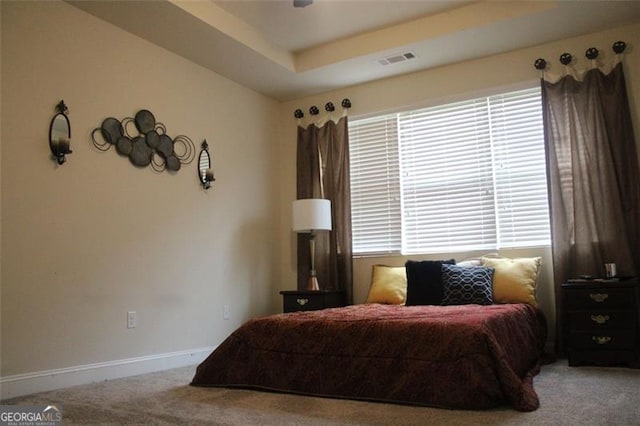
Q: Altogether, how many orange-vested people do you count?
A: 0